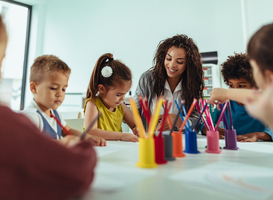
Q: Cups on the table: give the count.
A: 7